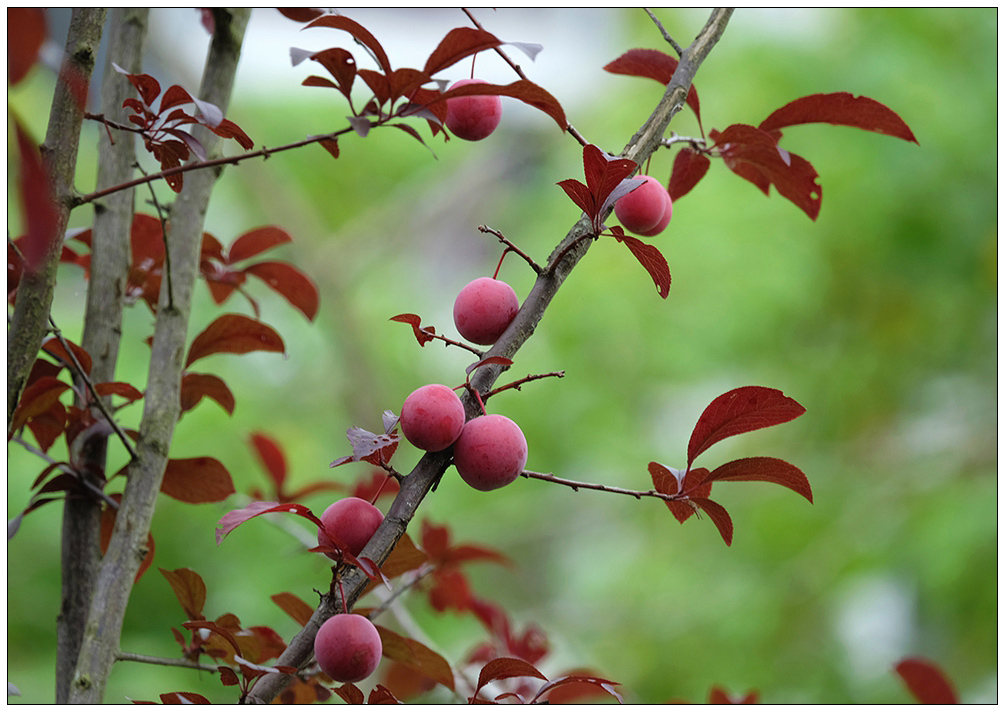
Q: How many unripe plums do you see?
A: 0